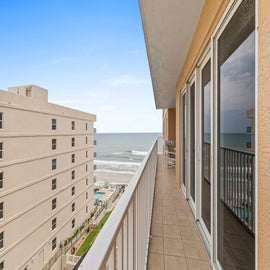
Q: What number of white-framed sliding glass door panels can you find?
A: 4